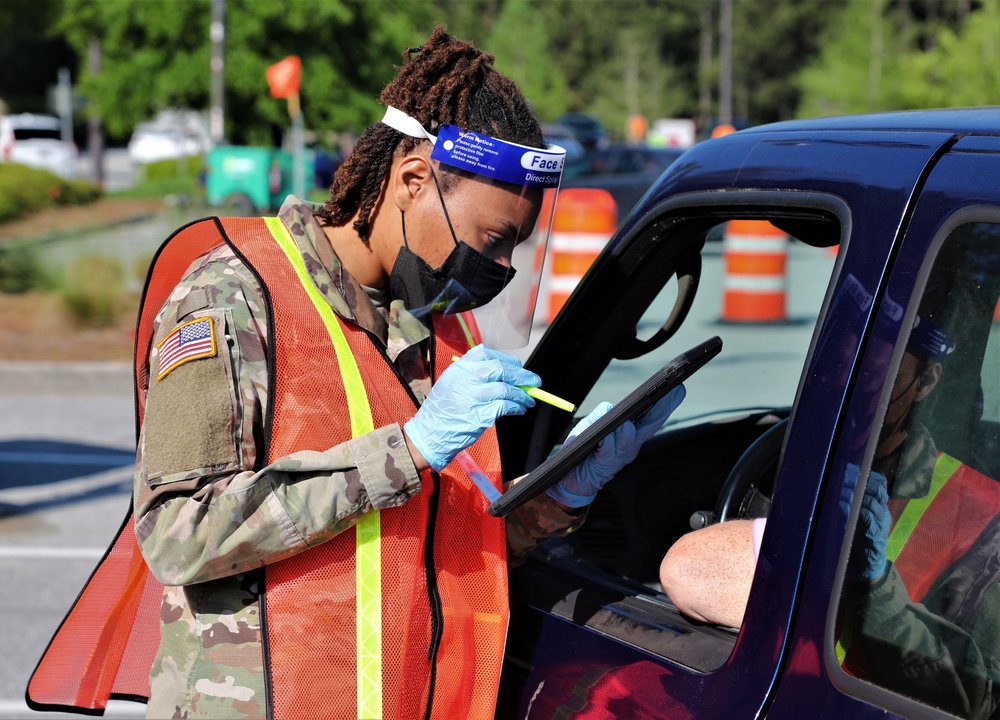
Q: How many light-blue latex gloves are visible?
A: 2